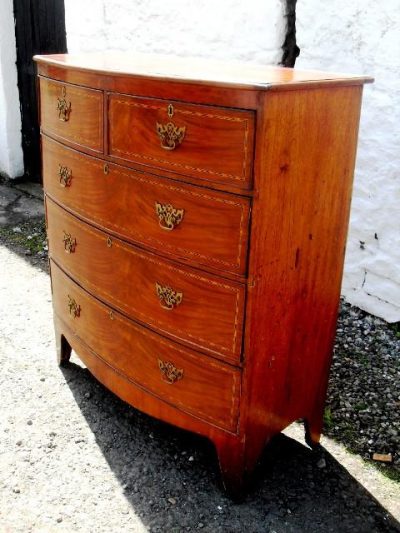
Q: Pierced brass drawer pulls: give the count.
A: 8